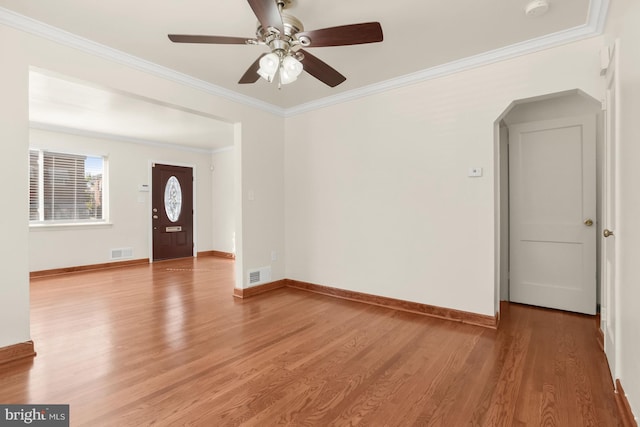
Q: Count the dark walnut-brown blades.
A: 5